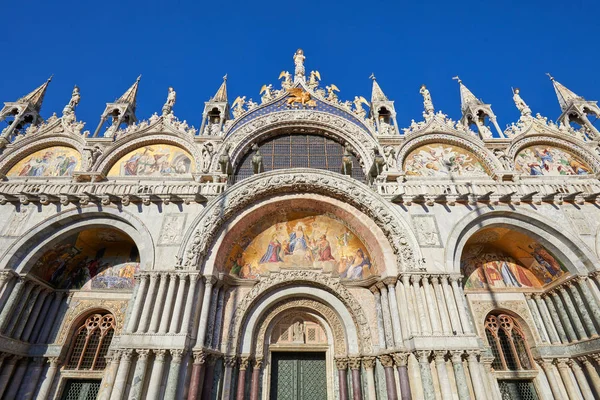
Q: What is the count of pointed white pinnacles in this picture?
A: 6